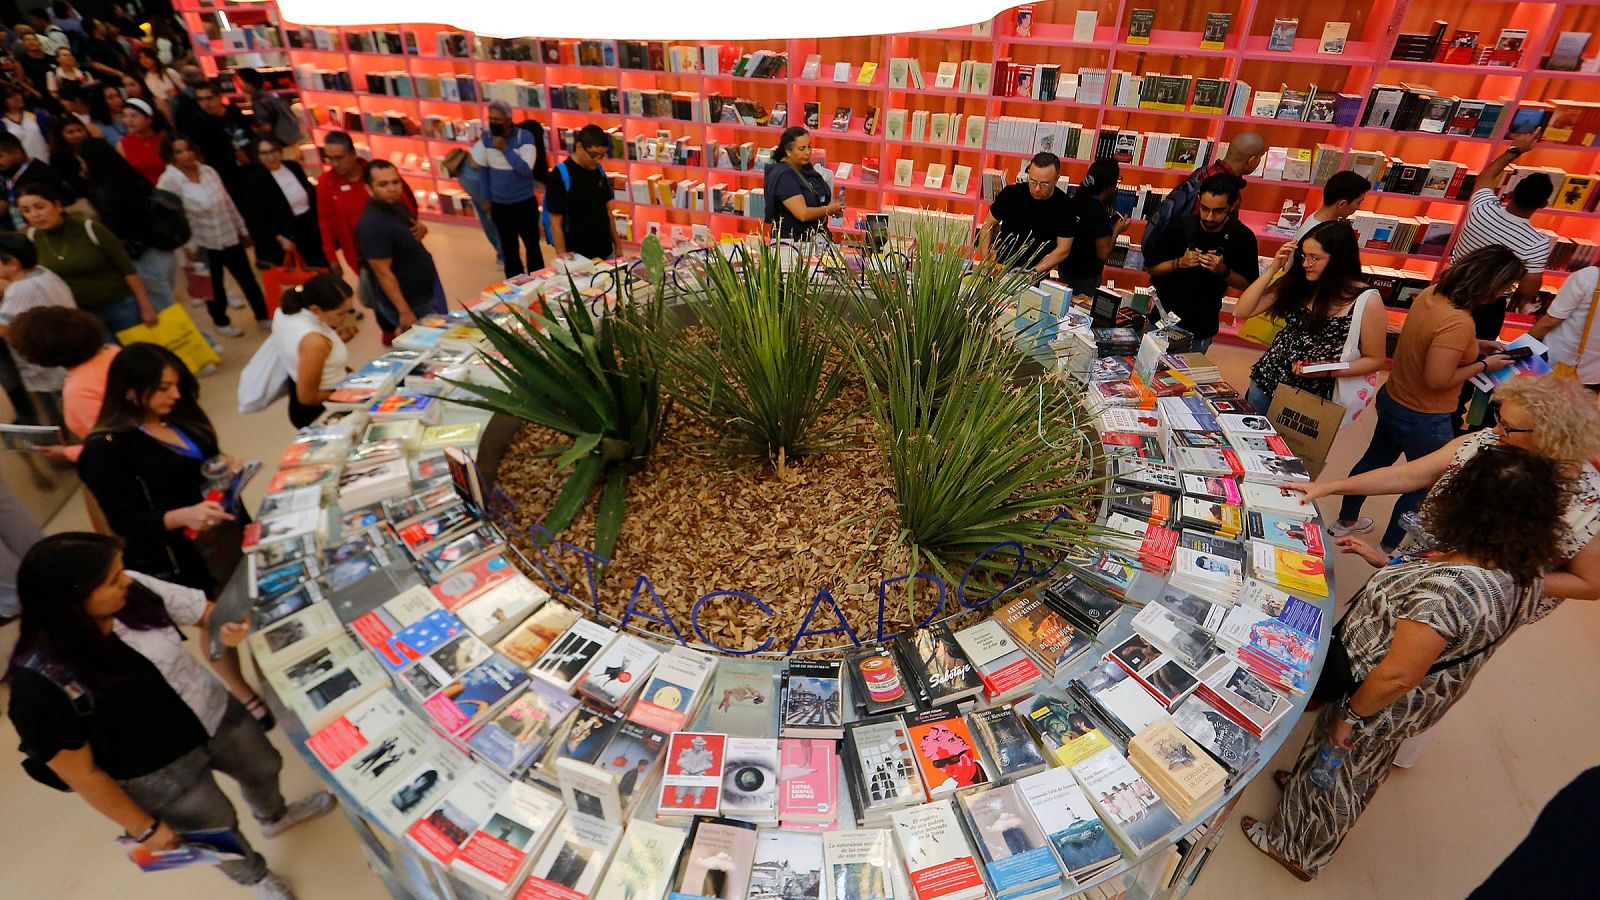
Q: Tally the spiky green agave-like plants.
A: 4